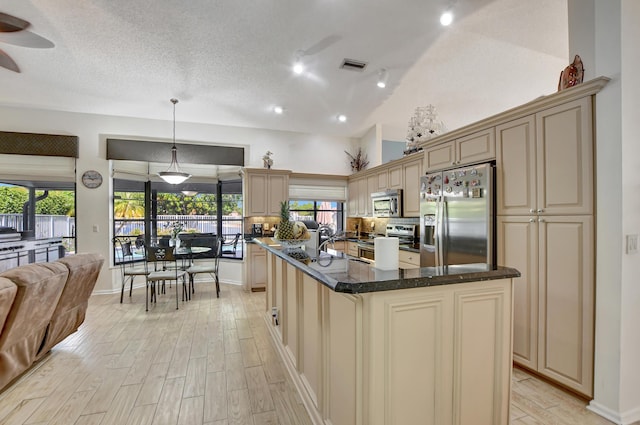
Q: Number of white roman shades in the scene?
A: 5